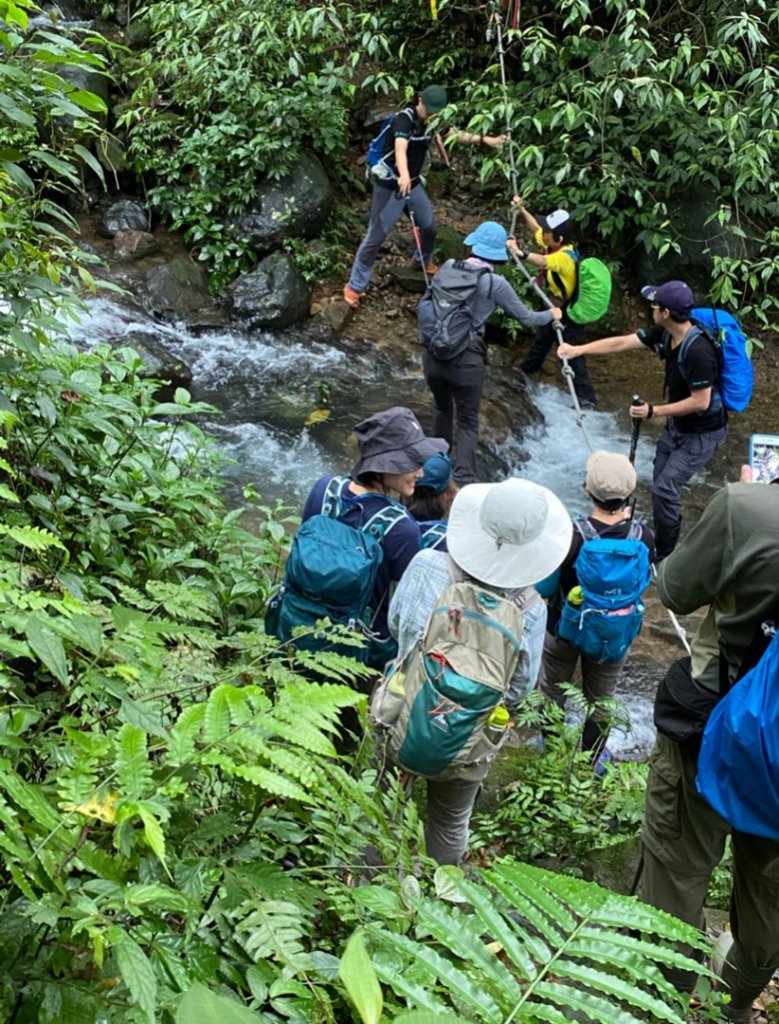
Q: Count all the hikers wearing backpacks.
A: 9